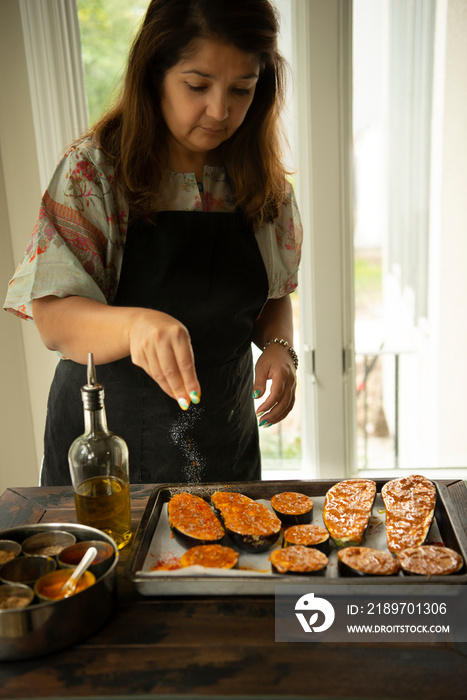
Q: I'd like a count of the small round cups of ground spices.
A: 6